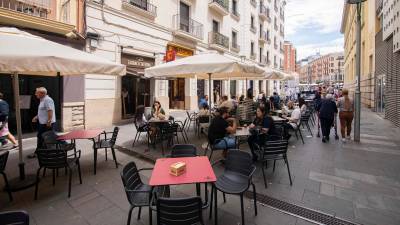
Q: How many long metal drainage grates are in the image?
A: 1